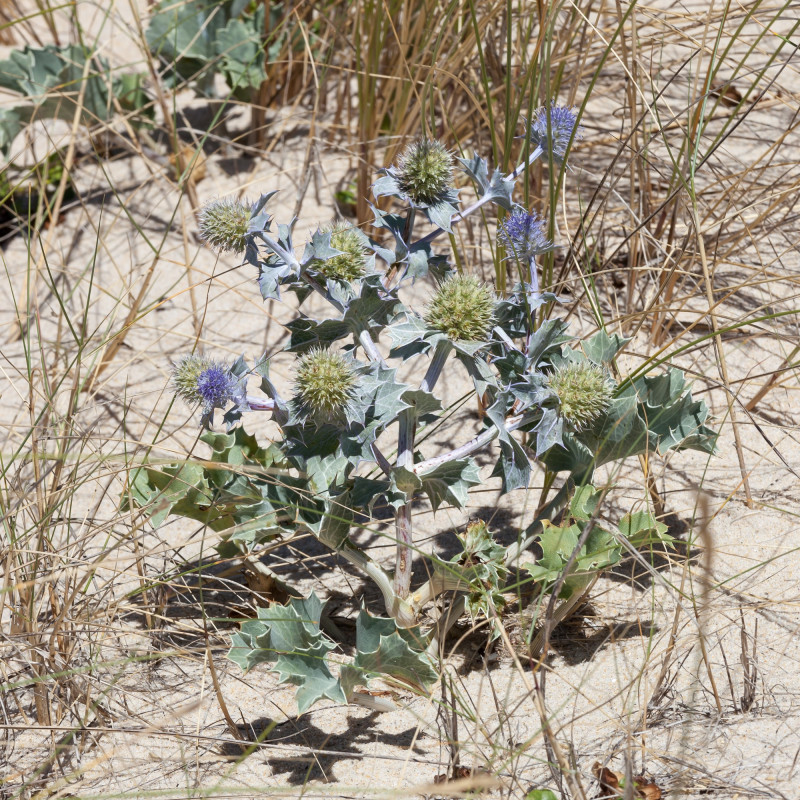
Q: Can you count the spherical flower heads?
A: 10